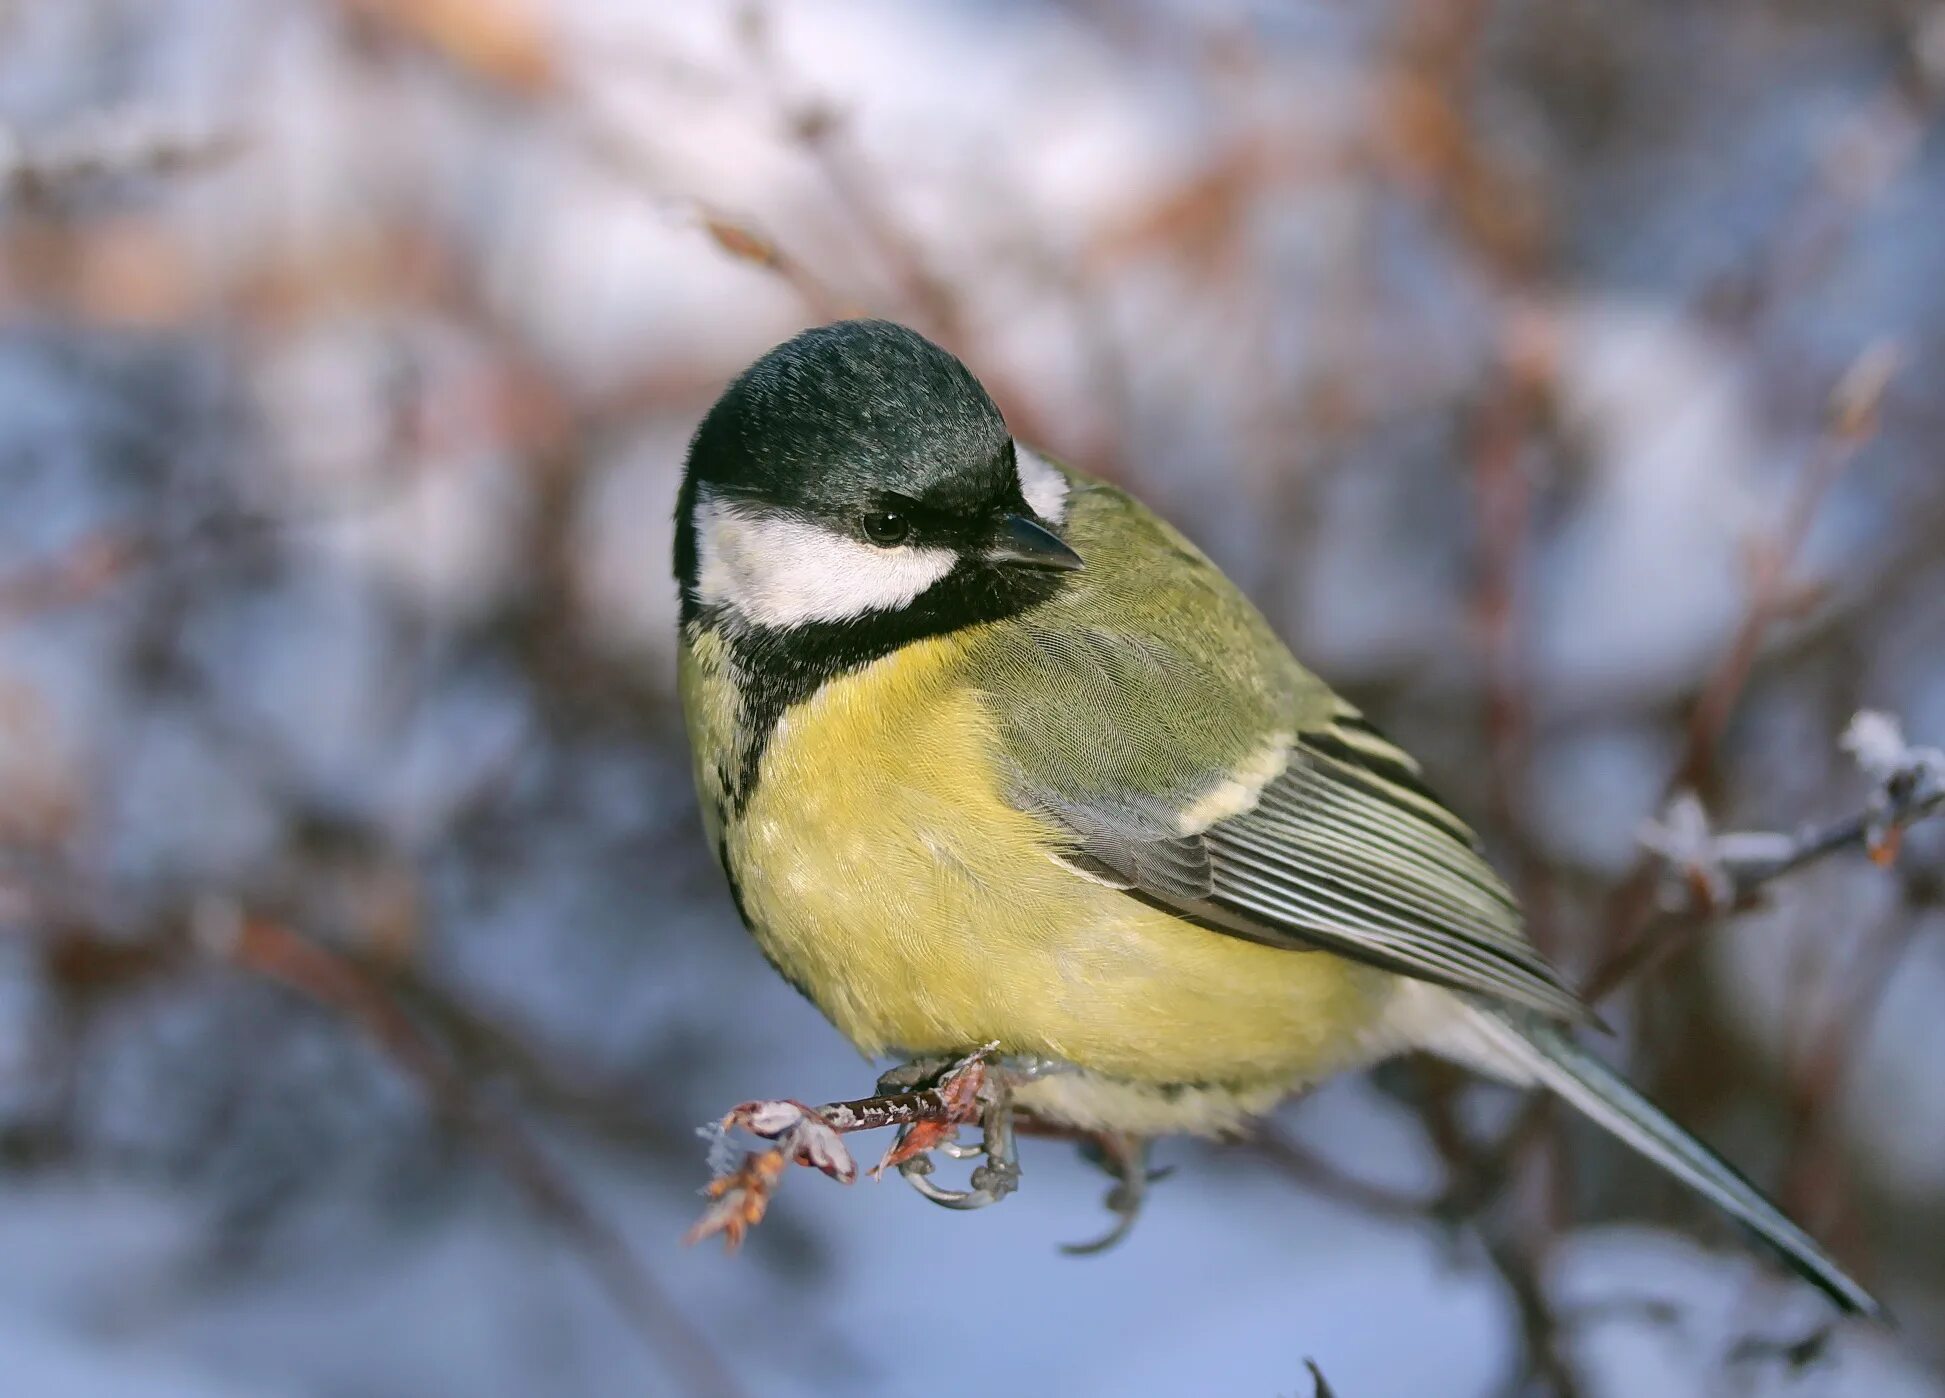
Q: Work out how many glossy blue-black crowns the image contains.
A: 1